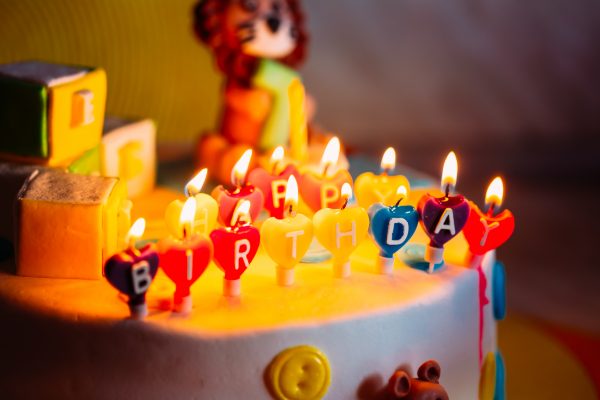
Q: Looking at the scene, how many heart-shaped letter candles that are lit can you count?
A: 13